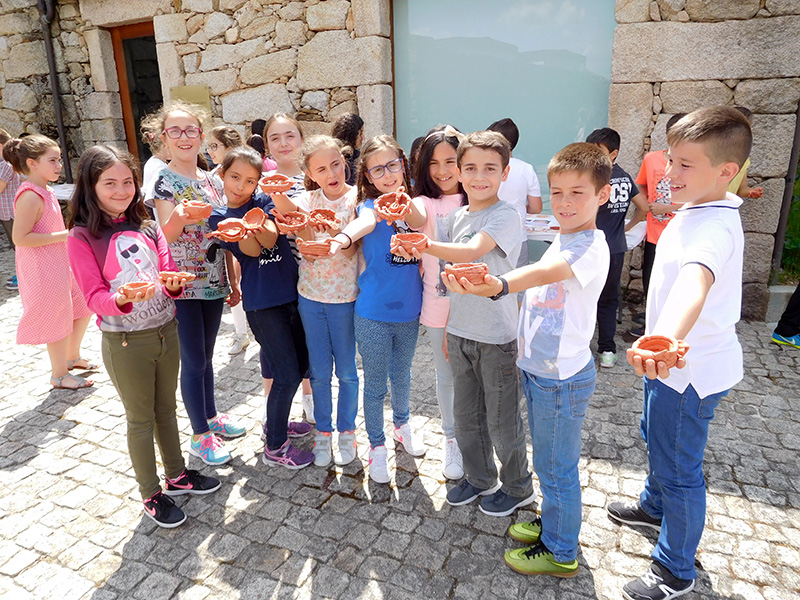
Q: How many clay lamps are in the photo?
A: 13